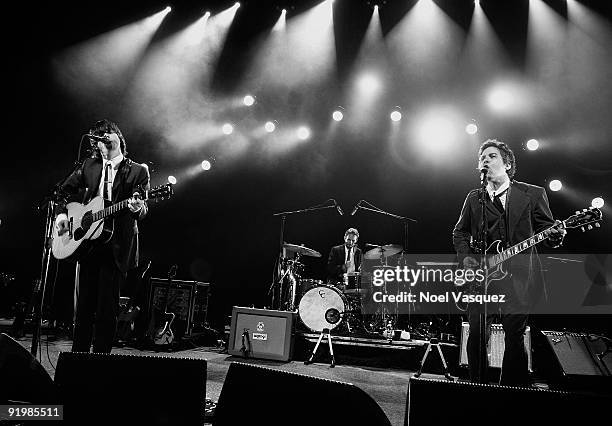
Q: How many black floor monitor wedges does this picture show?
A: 4